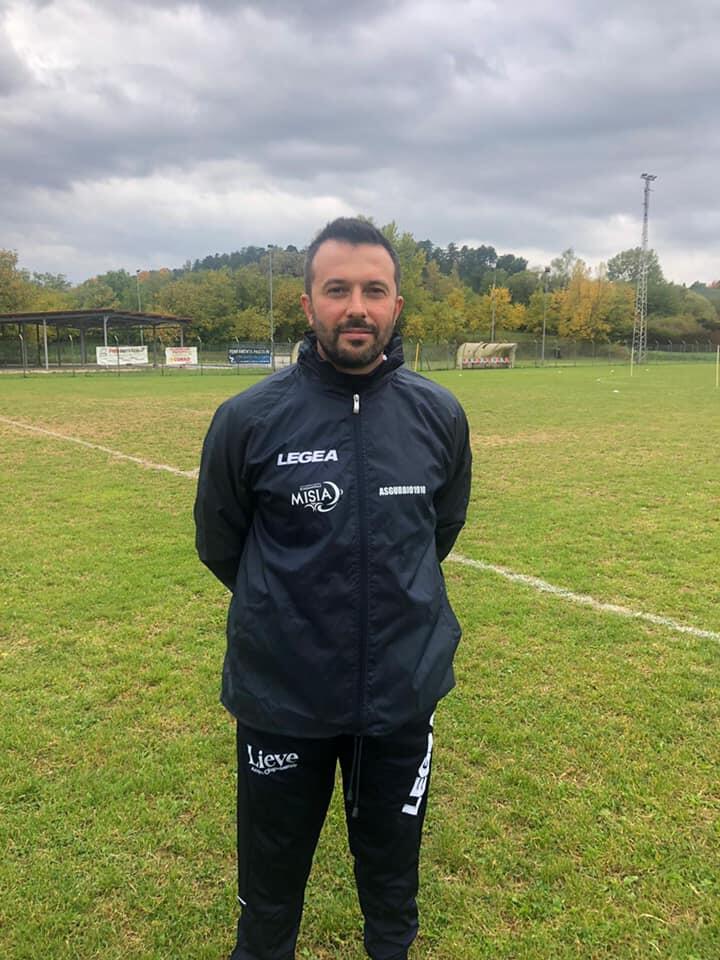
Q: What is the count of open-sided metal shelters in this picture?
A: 1